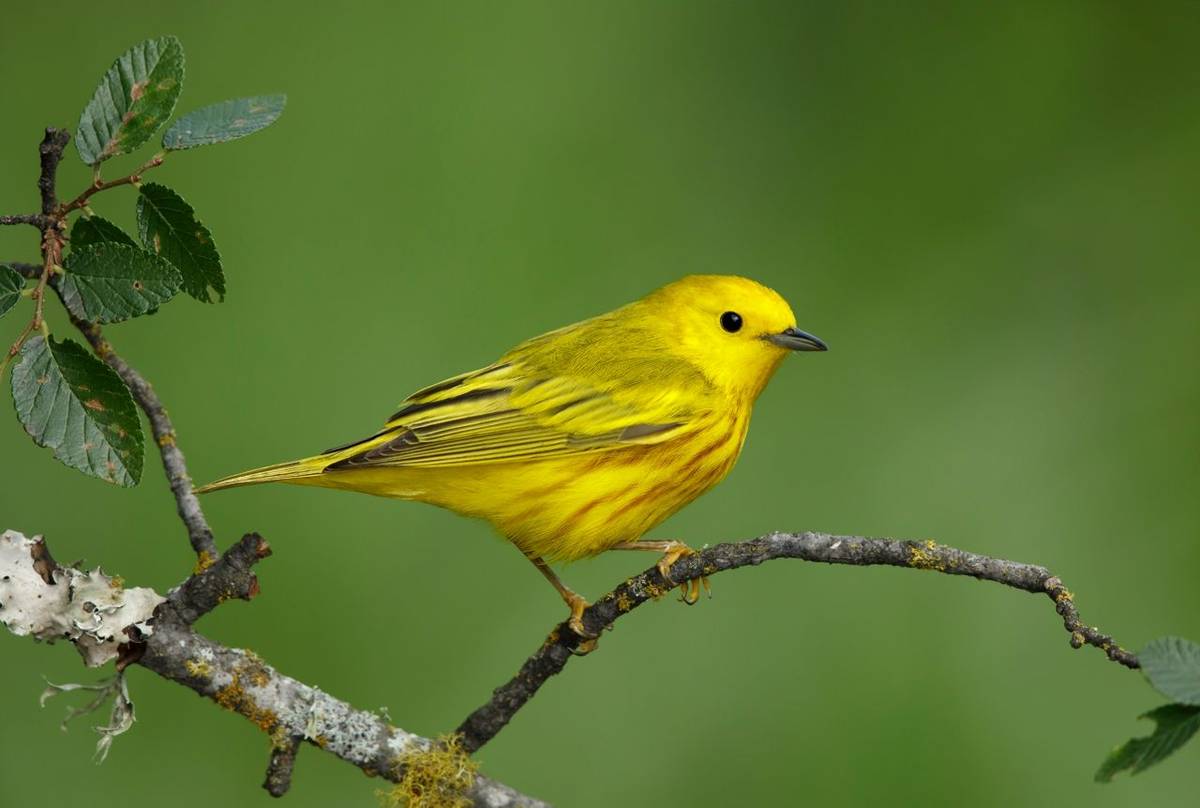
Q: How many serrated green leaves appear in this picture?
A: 9